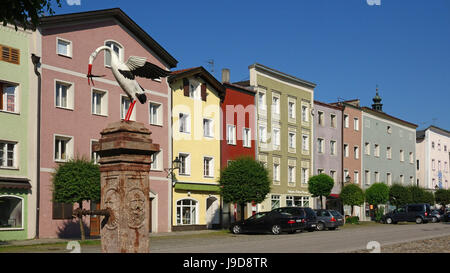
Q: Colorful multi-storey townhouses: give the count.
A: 9